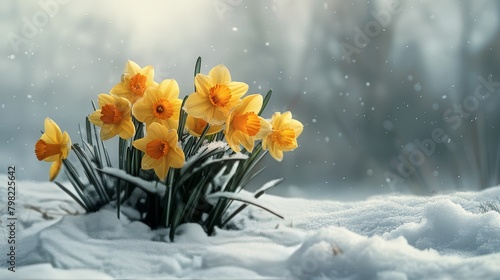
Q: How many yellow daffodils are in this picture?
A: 9